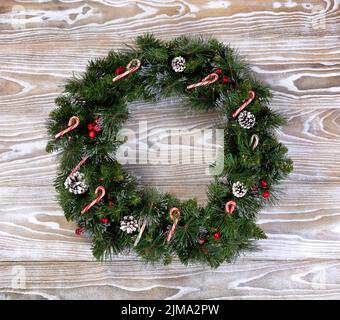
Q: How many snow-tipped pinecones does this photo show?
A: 5